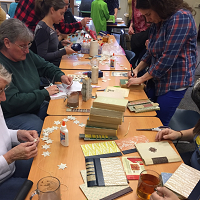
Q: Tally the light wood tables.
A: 4